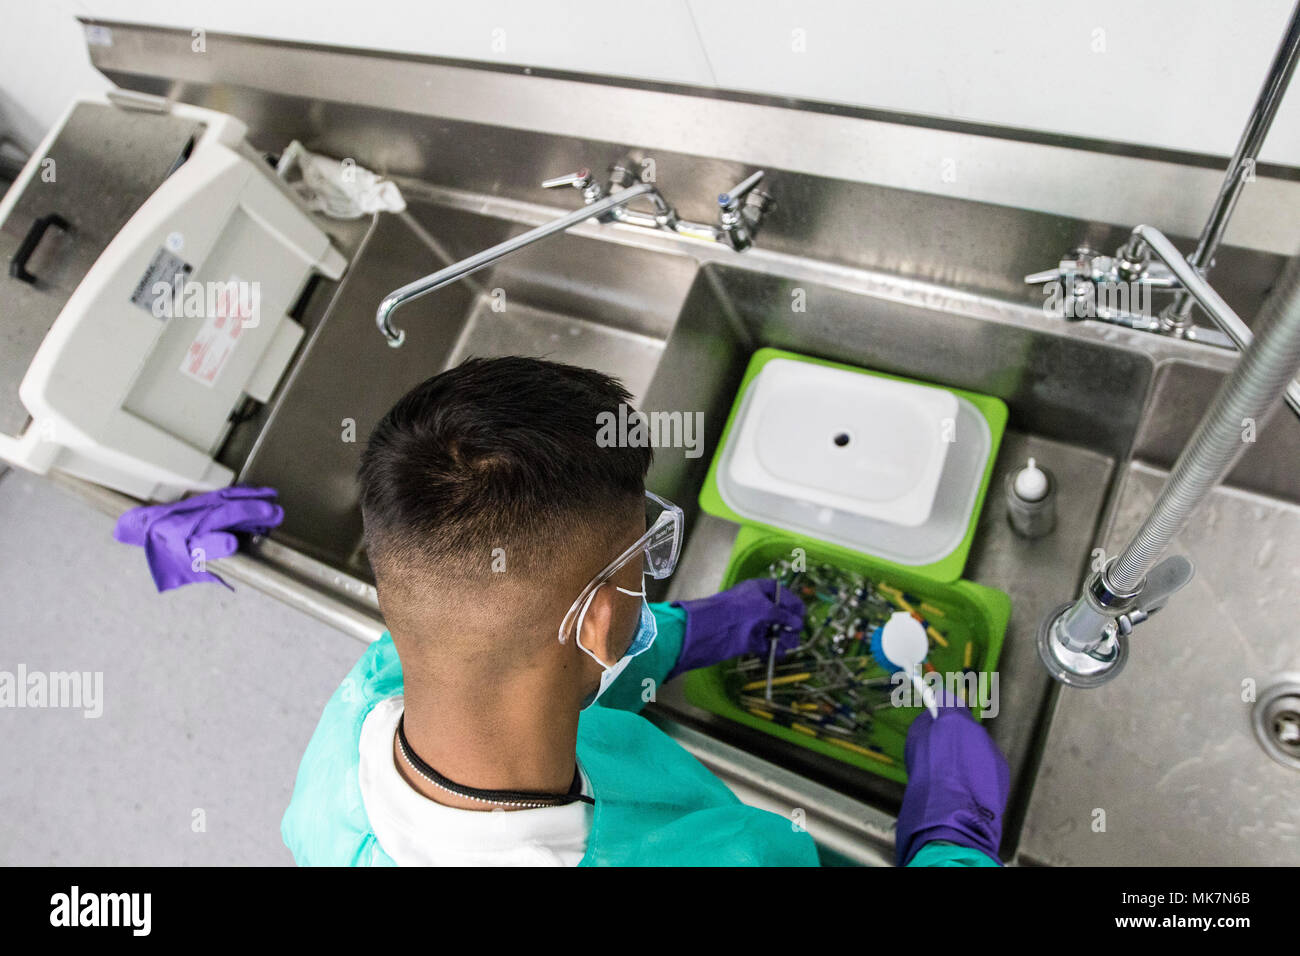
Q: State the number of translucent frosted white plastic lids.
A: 1